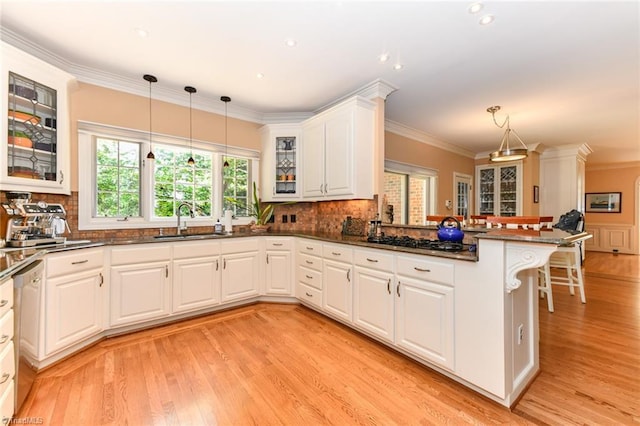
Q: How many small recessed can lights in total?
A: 7